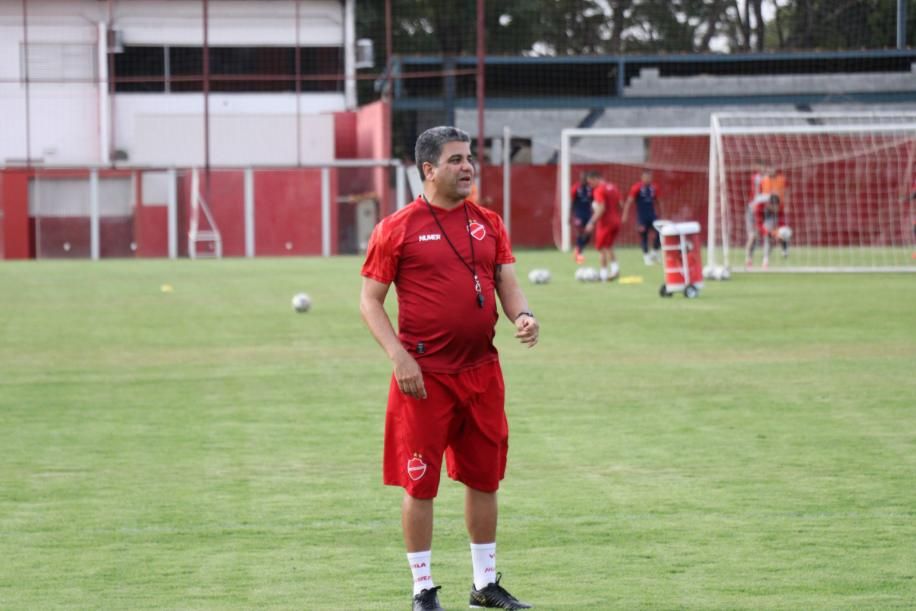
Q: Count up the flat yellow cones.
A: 2